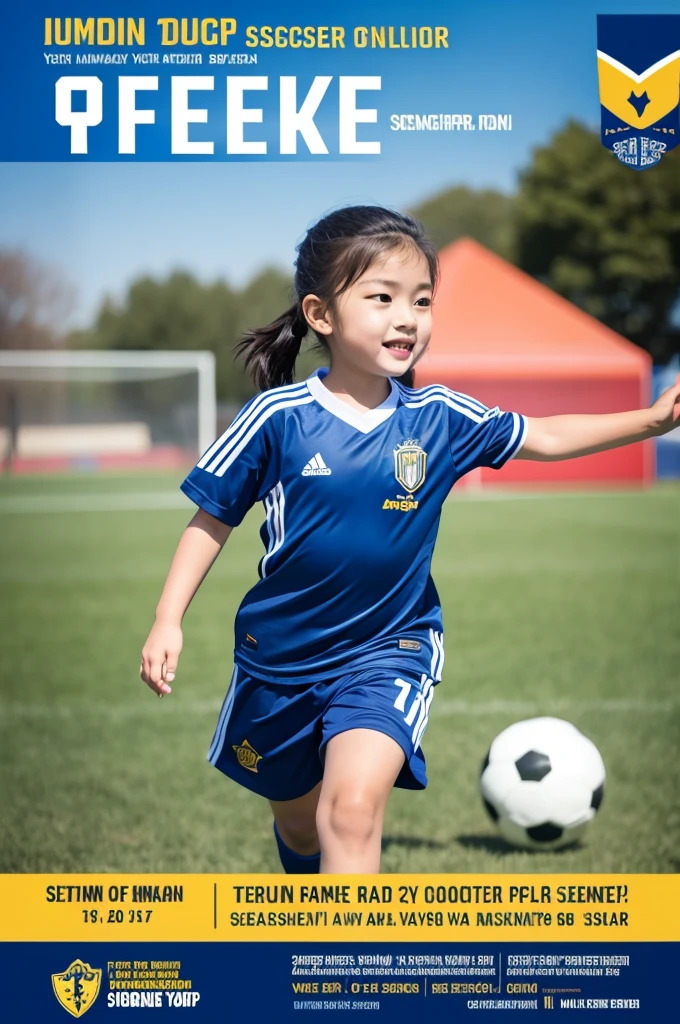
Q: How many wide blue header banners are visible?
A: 1